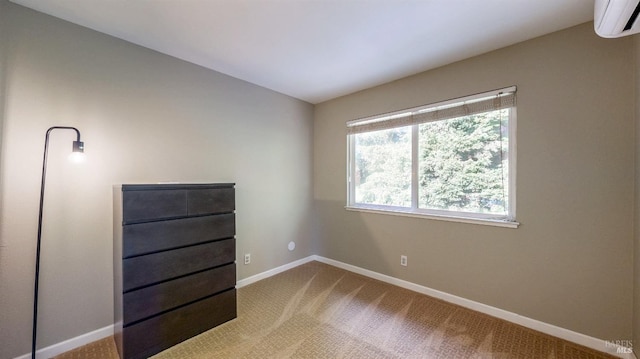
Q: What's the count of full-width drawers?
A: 4